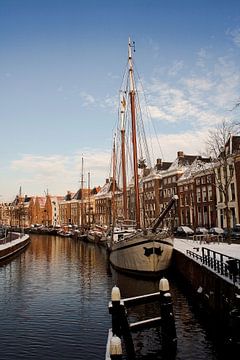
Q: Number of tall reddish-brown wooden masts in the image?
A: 3